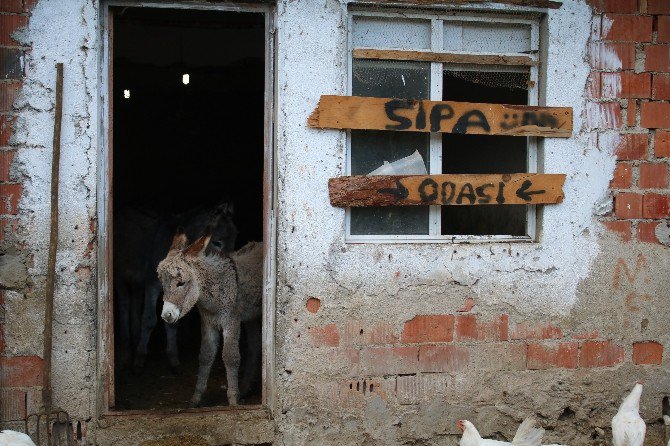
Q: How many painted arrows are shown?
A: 2